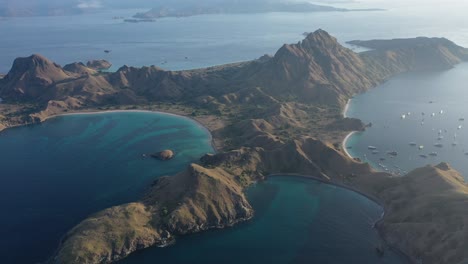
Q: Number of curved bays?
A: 3